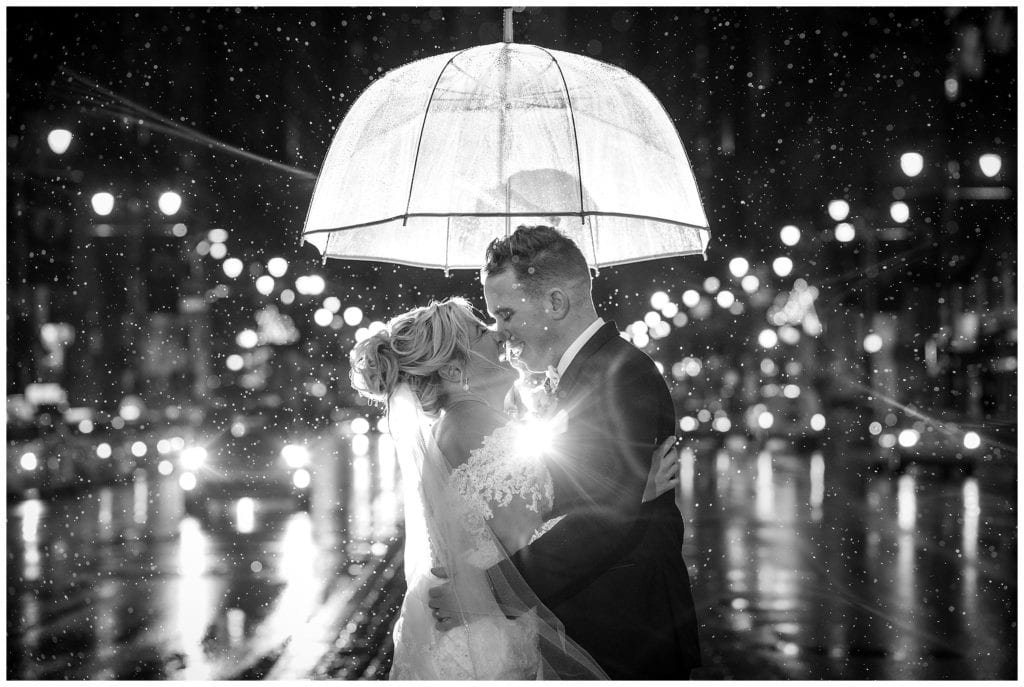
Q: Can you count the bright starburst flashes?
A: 1